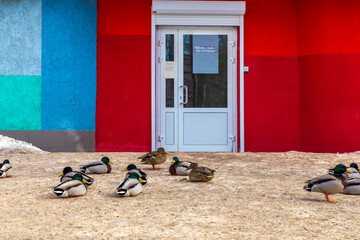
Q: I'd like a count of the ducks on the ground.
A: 12